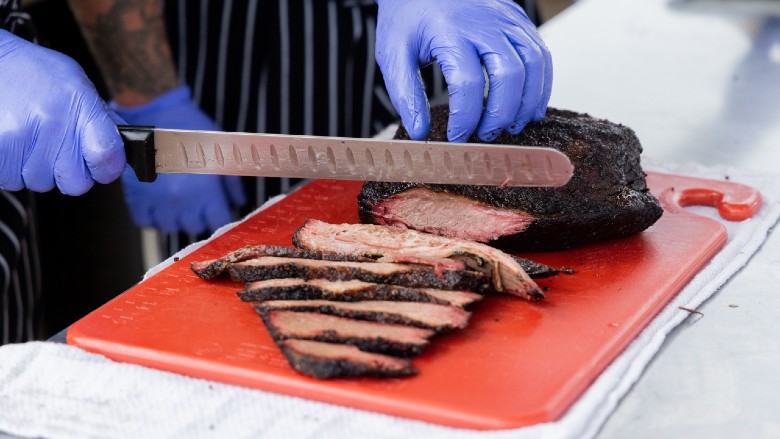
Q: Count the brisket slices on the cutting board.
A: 7